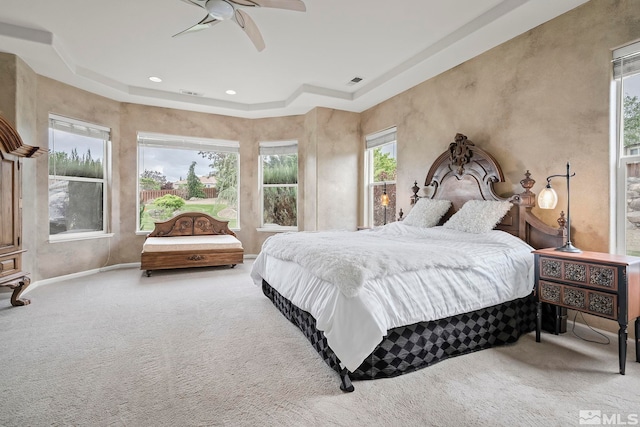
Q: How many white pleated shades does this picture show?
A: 5